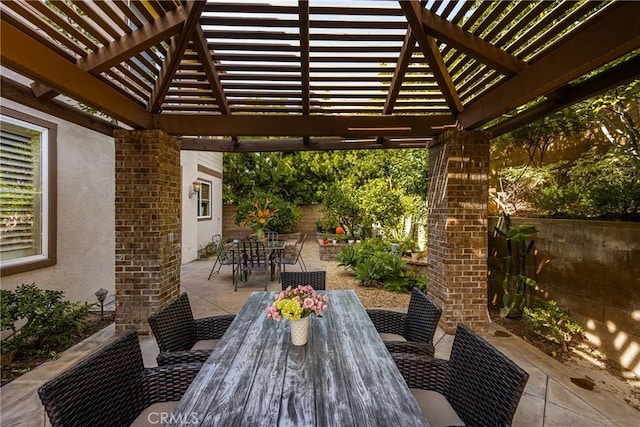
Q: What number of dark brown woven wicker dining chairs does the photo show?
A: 5